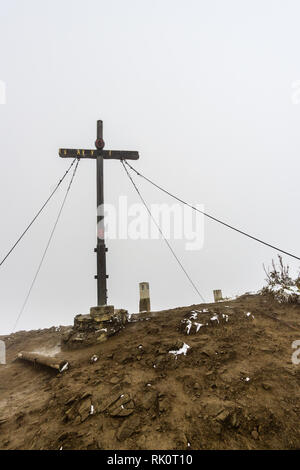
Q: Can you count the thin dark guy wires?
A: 4